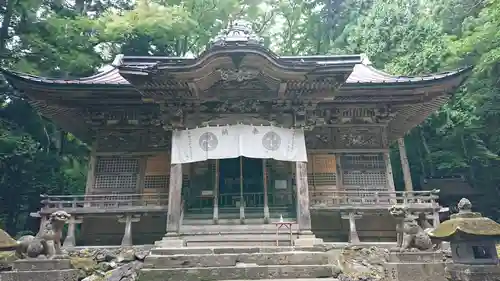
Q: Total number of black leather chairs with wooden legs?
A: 0